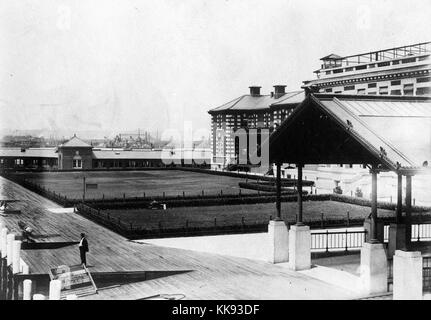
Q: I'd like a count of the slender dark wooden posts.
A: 5